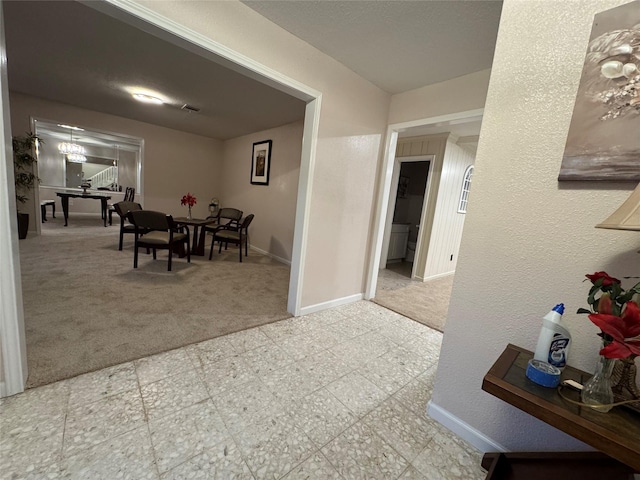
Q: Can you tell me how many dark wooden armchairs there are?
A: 4